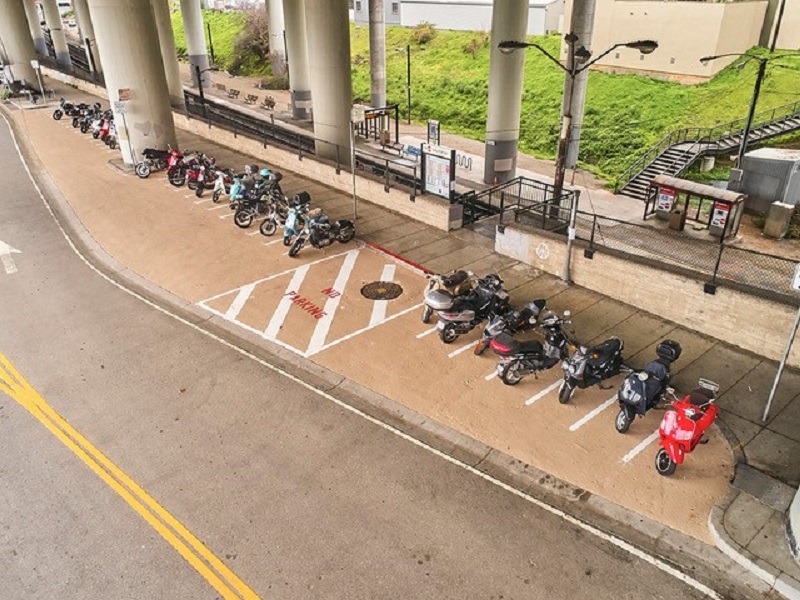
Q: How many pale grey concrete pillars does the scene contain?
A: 13